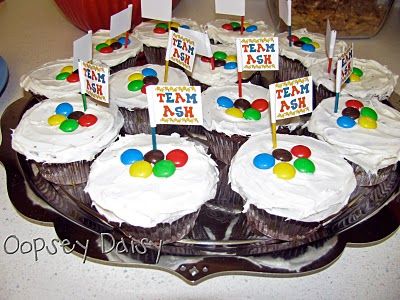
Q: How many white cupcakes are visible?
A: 13